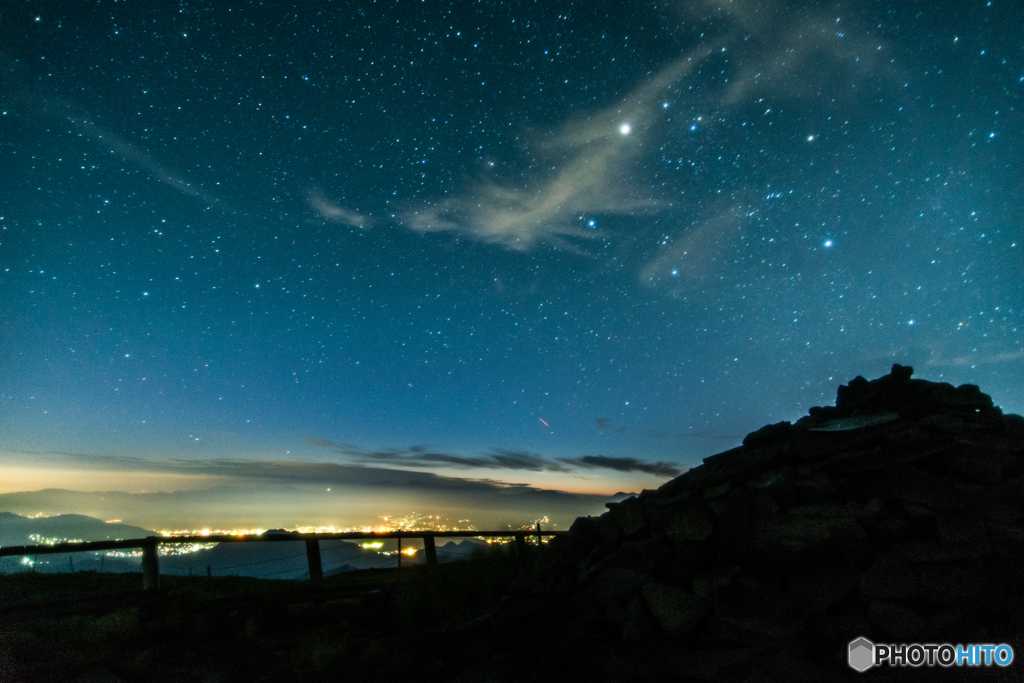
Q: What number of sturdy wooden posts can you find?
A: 4